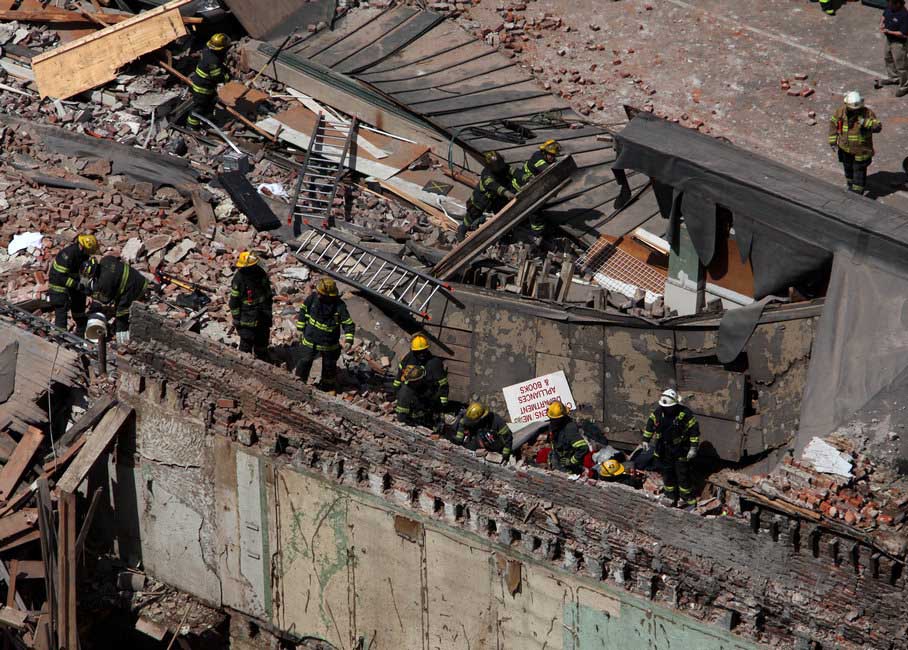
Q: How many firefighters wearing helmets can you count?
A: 14